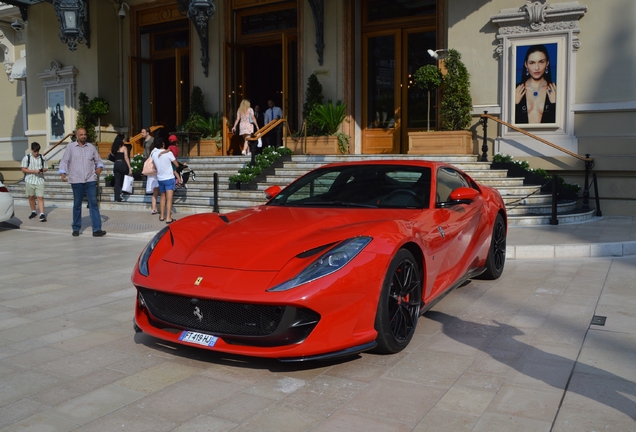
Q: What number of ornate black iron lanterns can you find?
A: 2